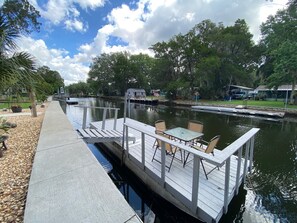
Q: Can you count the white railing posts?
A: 11